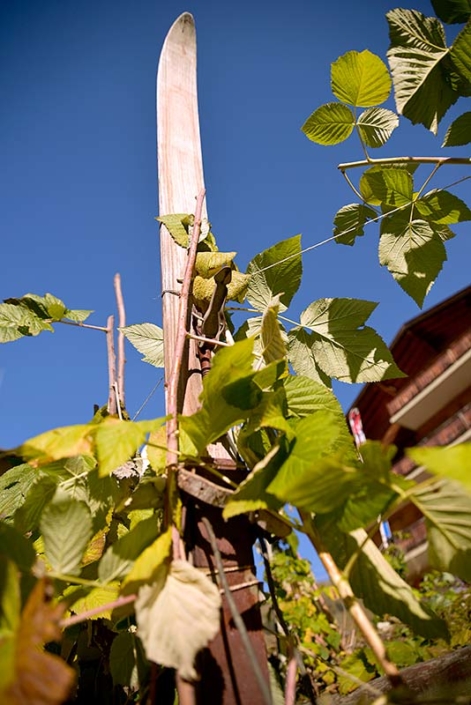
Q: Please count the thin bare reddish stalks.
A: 3